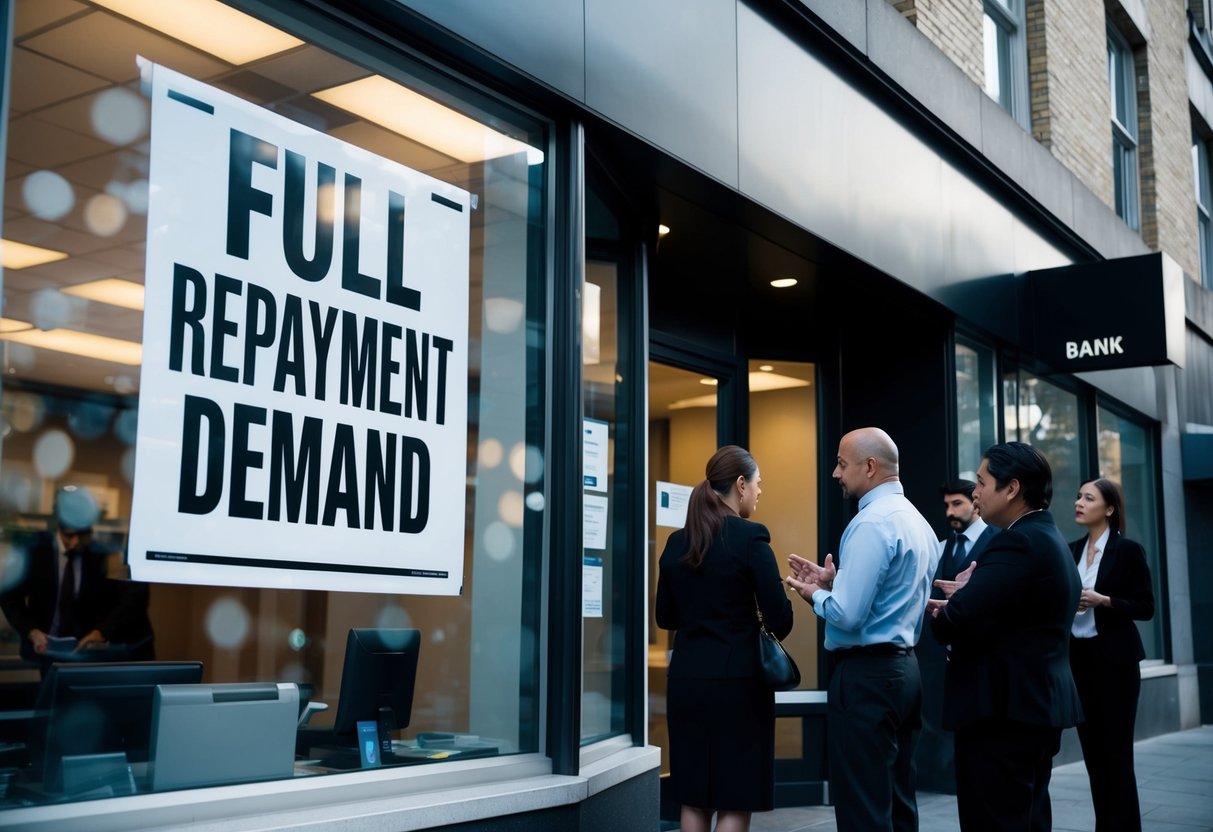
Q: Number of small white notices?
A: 4